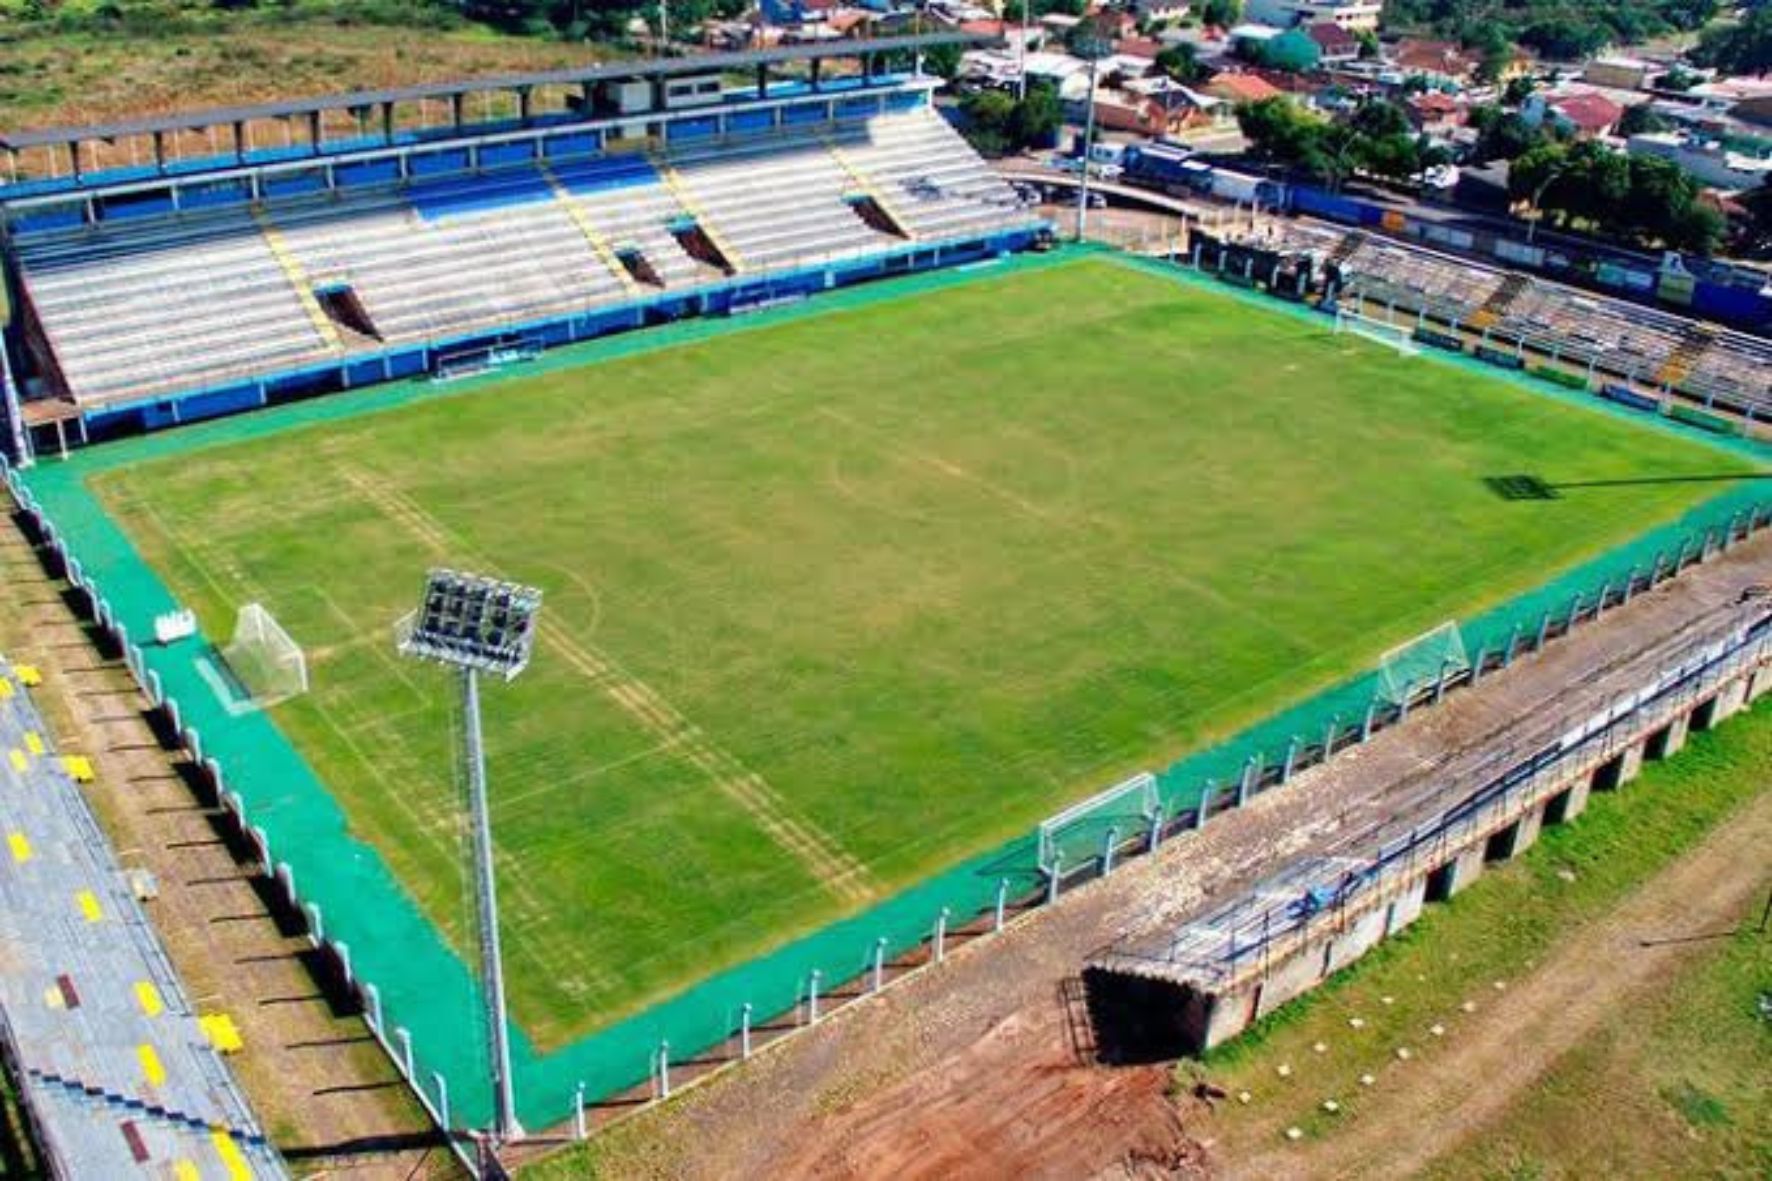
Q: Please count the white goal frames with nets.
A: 4